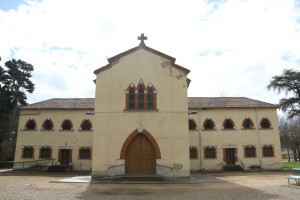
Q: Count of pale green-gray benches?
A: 1